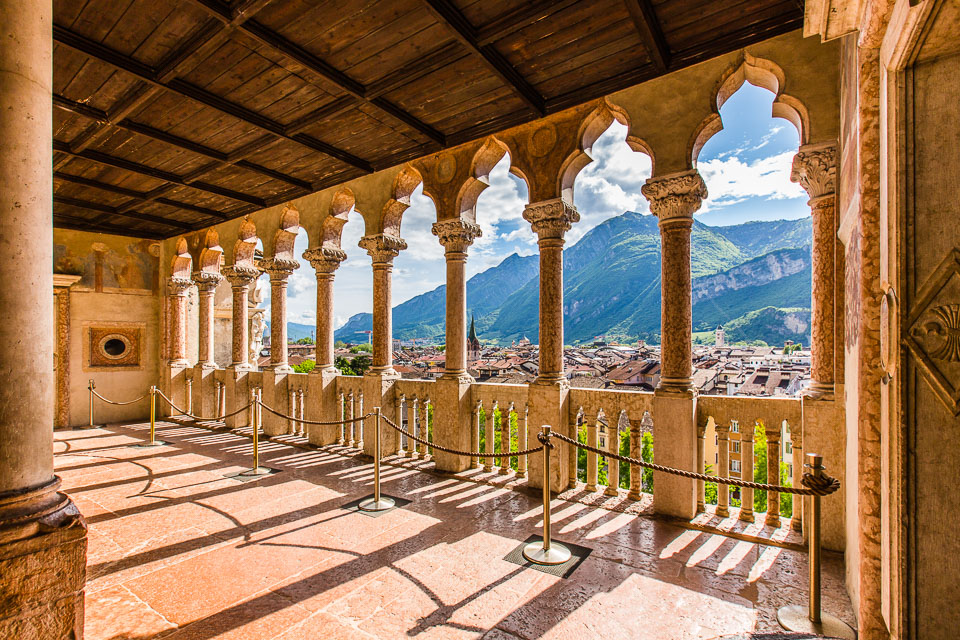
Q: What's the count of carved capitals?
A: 10